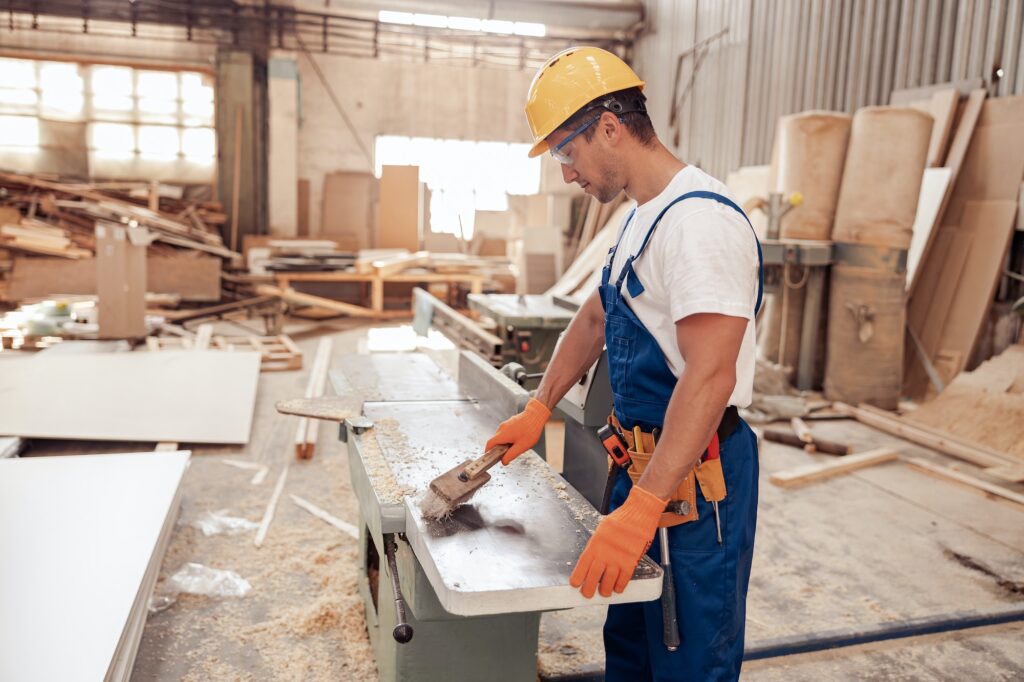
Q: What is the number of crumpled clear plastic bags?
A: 2